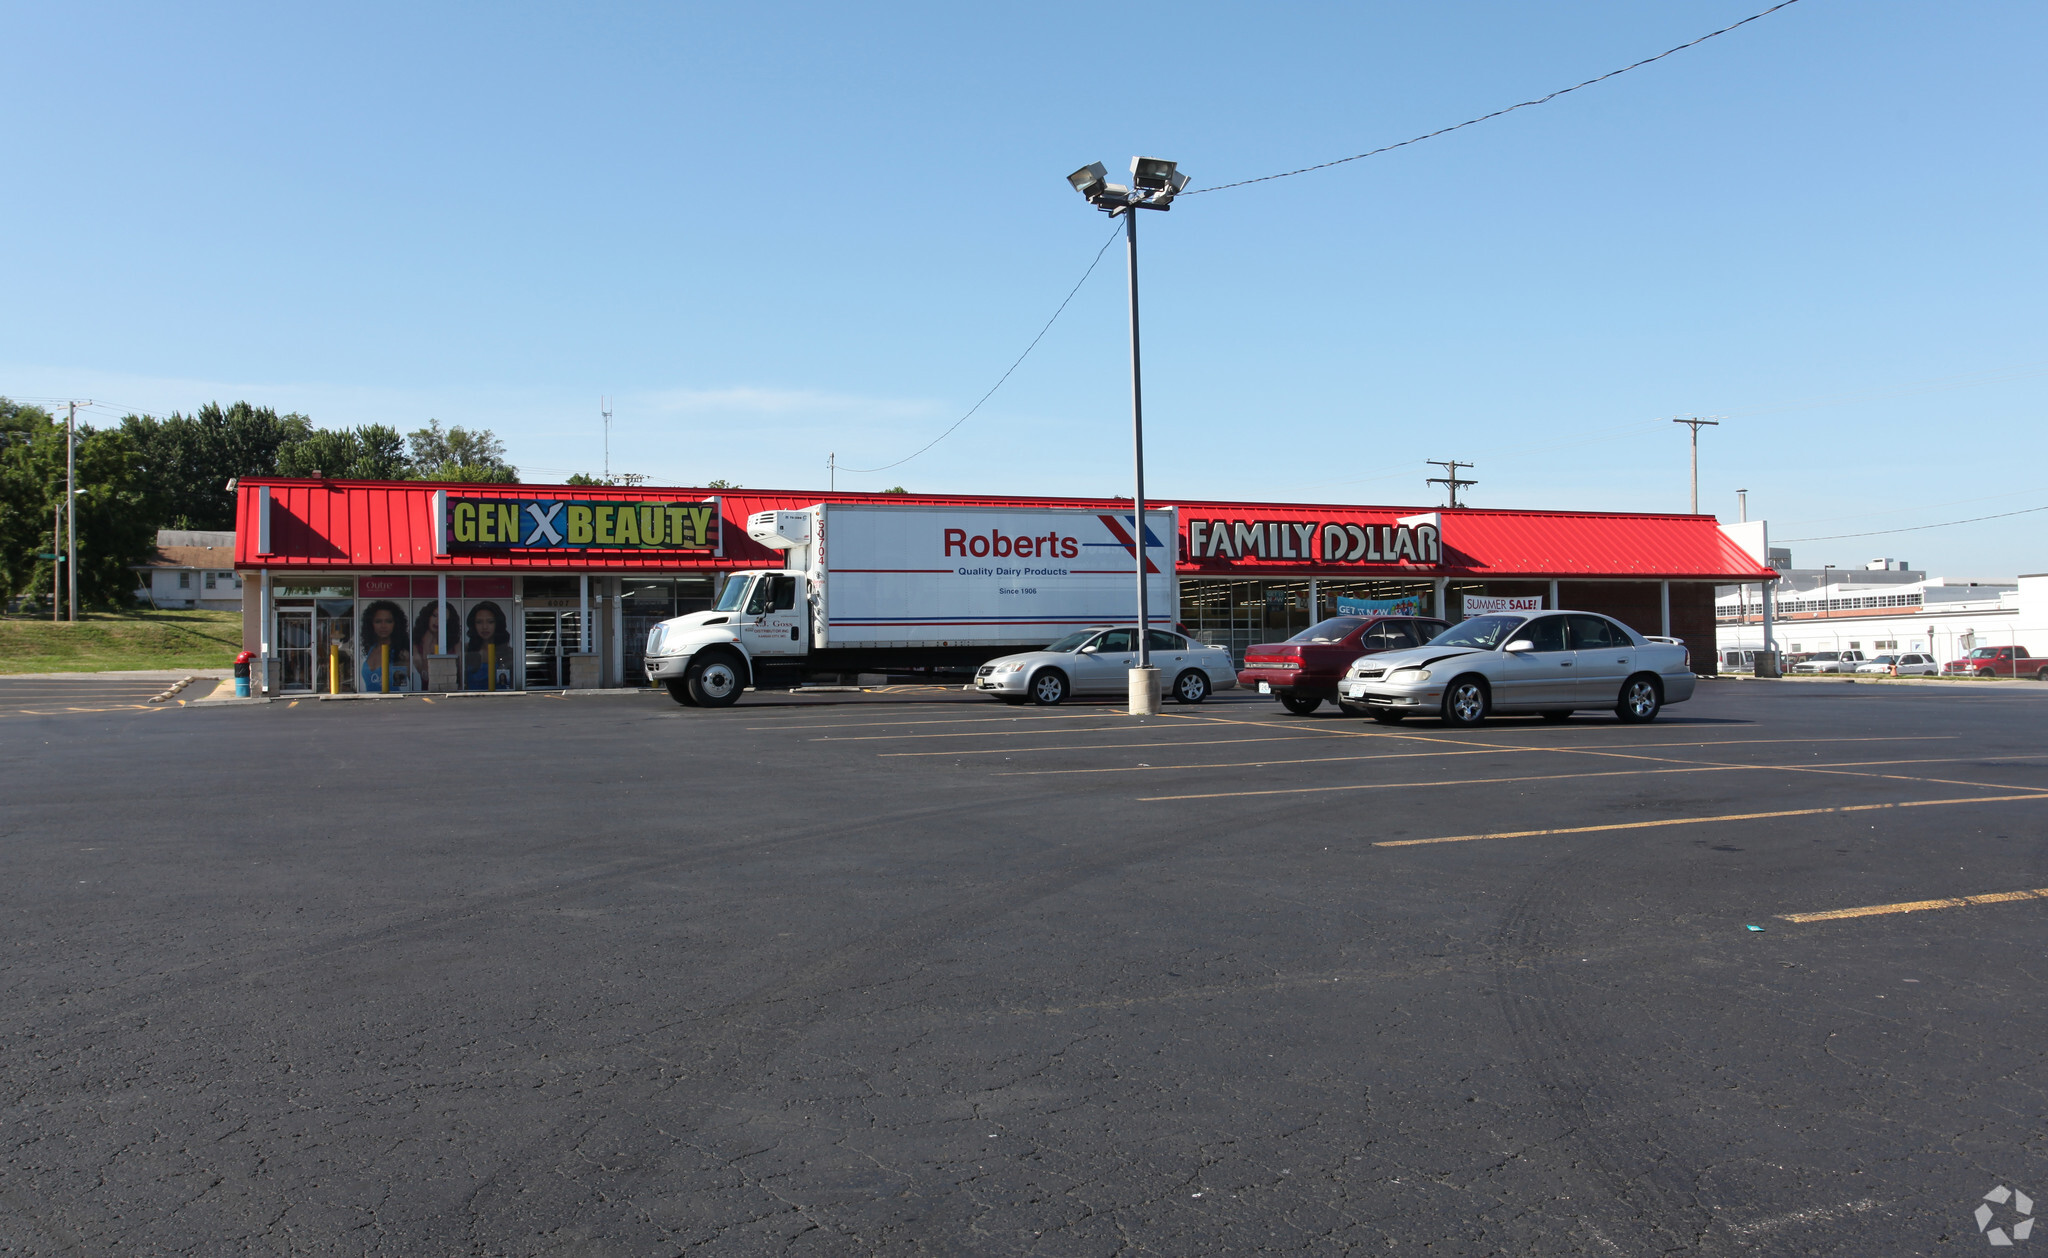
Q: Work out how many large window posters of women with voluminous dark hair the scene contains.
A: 3